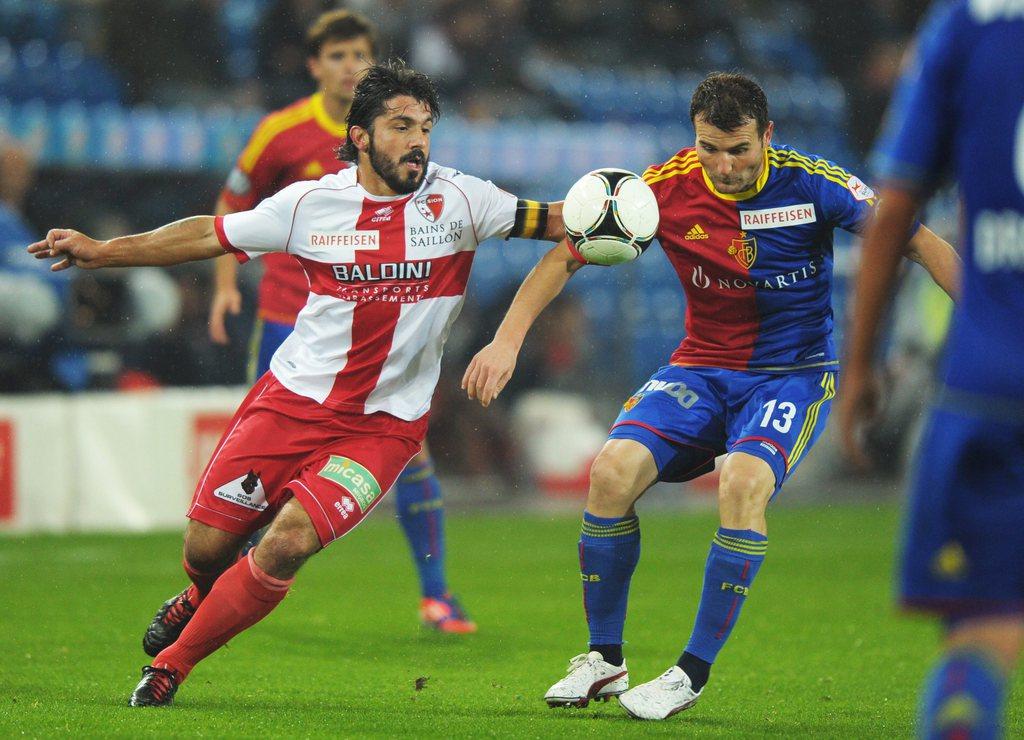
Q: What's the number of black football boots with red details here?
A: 2